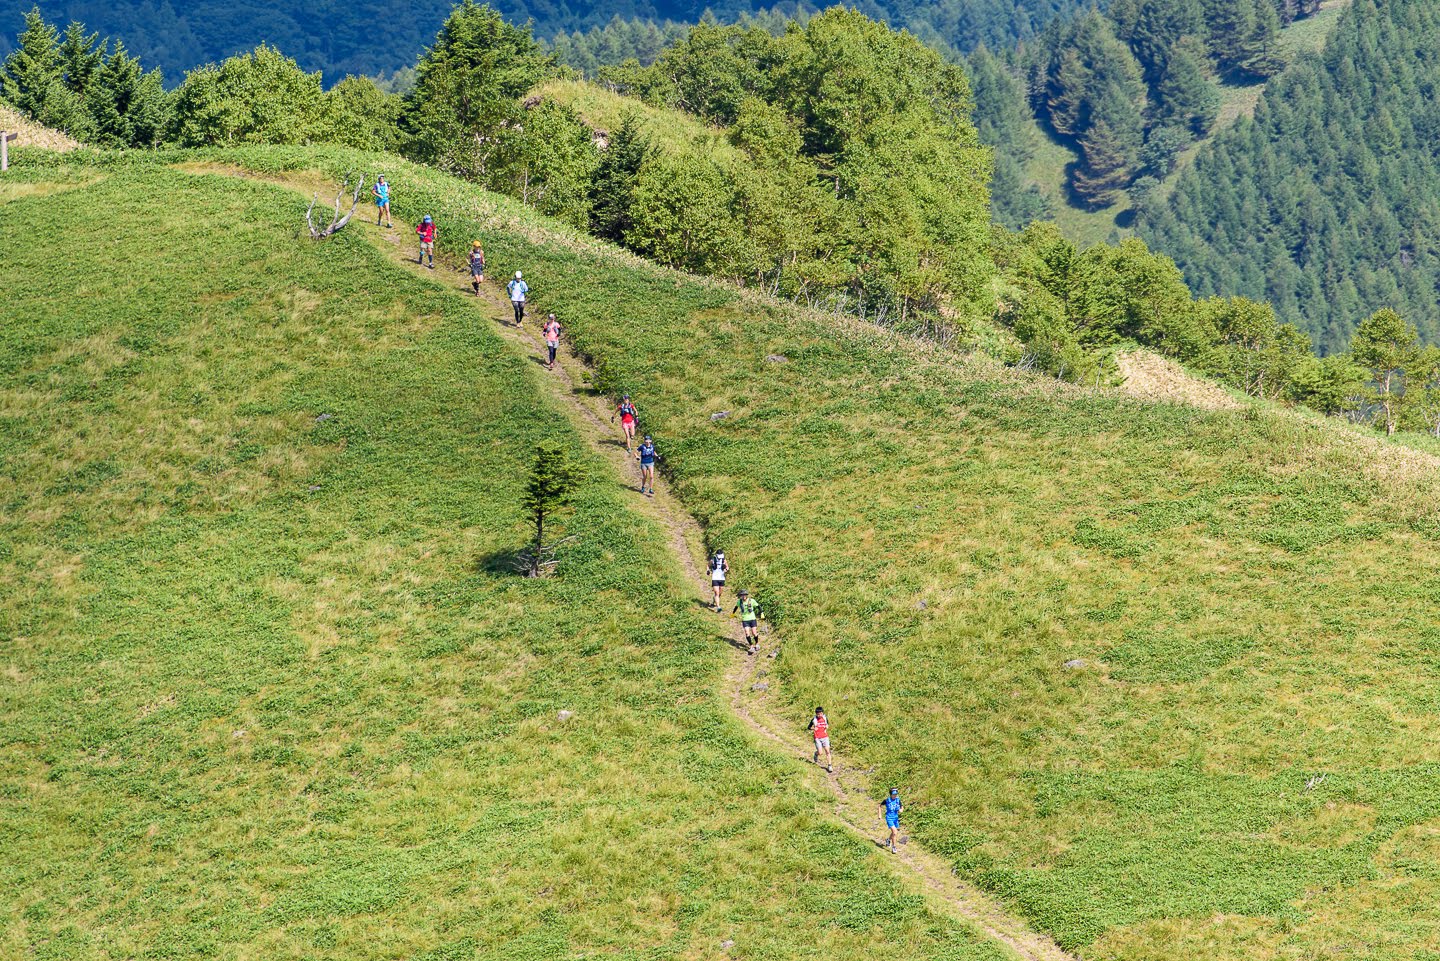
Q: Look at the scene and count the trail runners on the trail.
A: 11